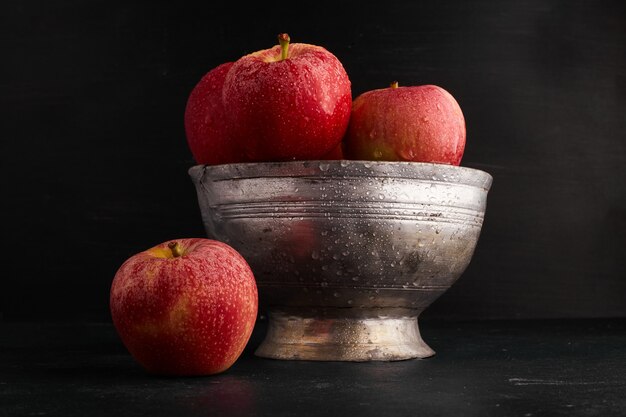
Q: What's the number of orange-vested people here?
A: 0